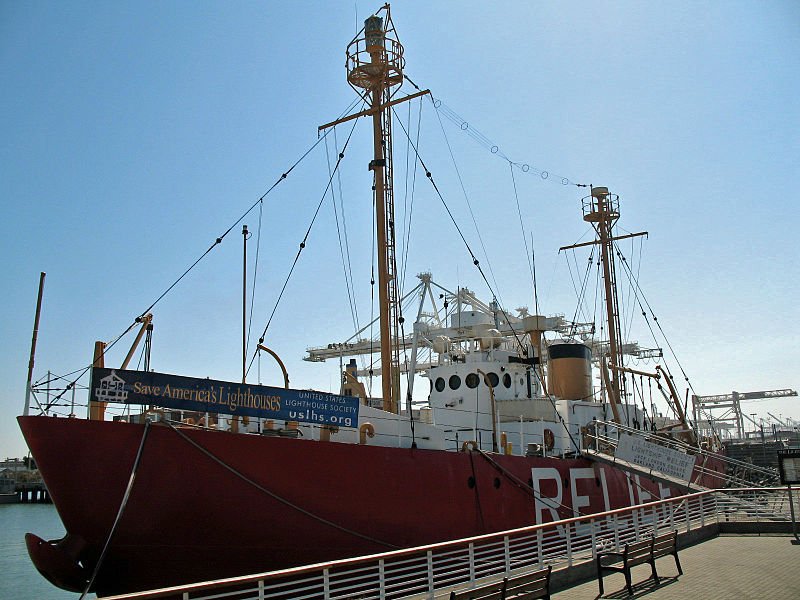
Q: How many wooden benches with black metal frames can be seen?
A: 2